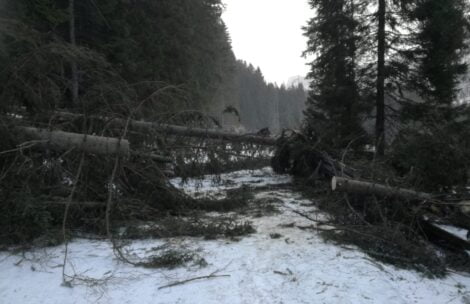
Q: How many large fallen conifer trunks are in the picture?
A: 3